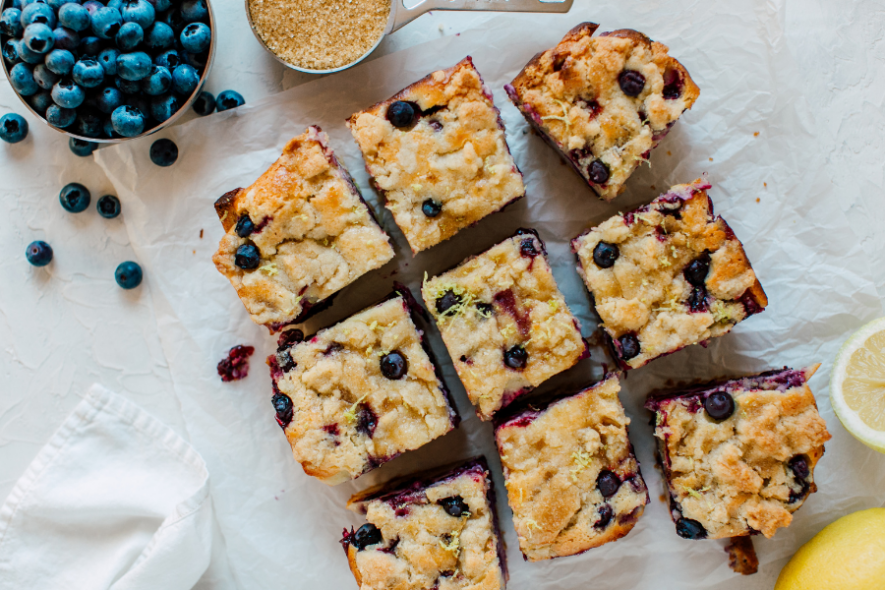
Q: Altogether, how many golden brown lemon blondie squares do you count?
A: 9